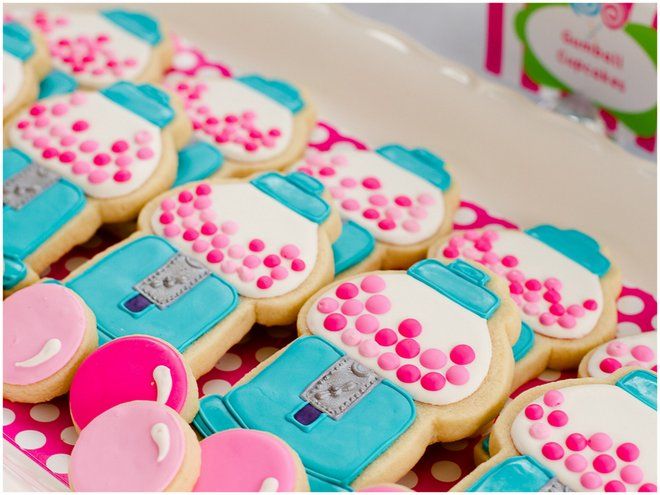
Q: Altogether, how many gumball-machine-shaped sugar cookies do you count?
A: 10